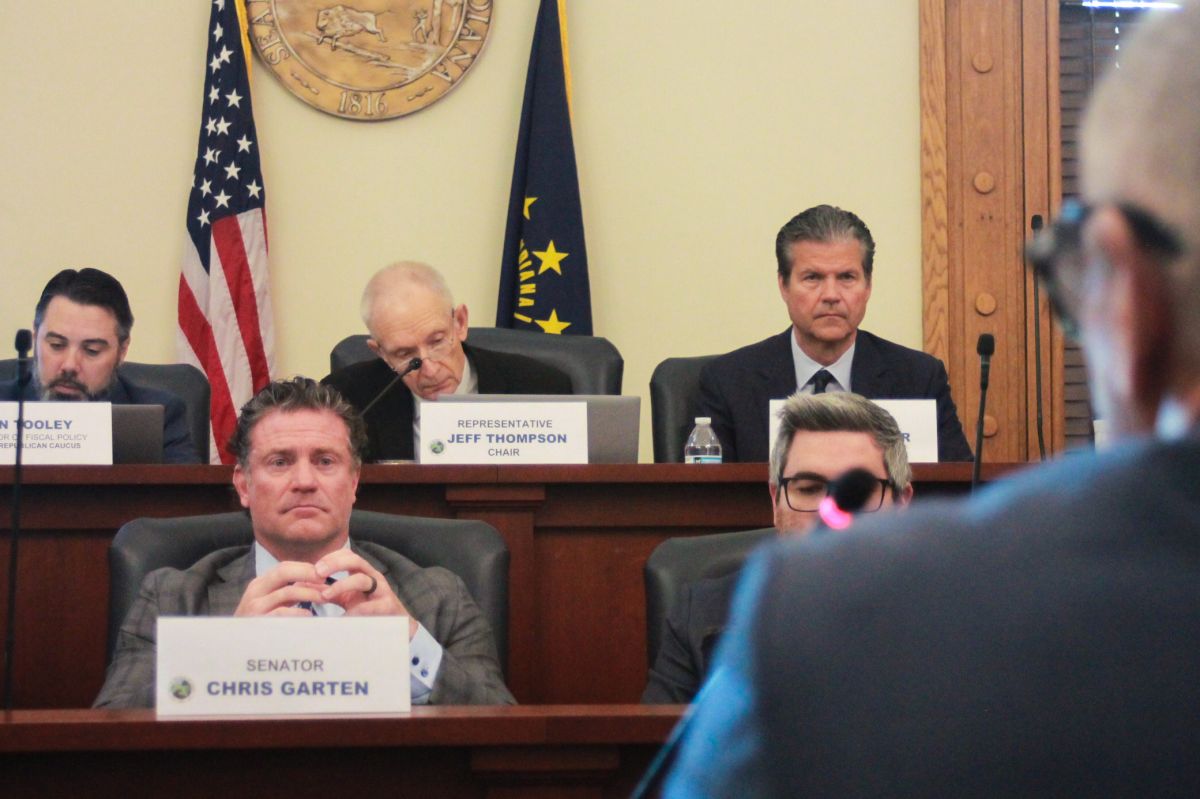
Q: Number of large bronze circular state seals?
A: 1